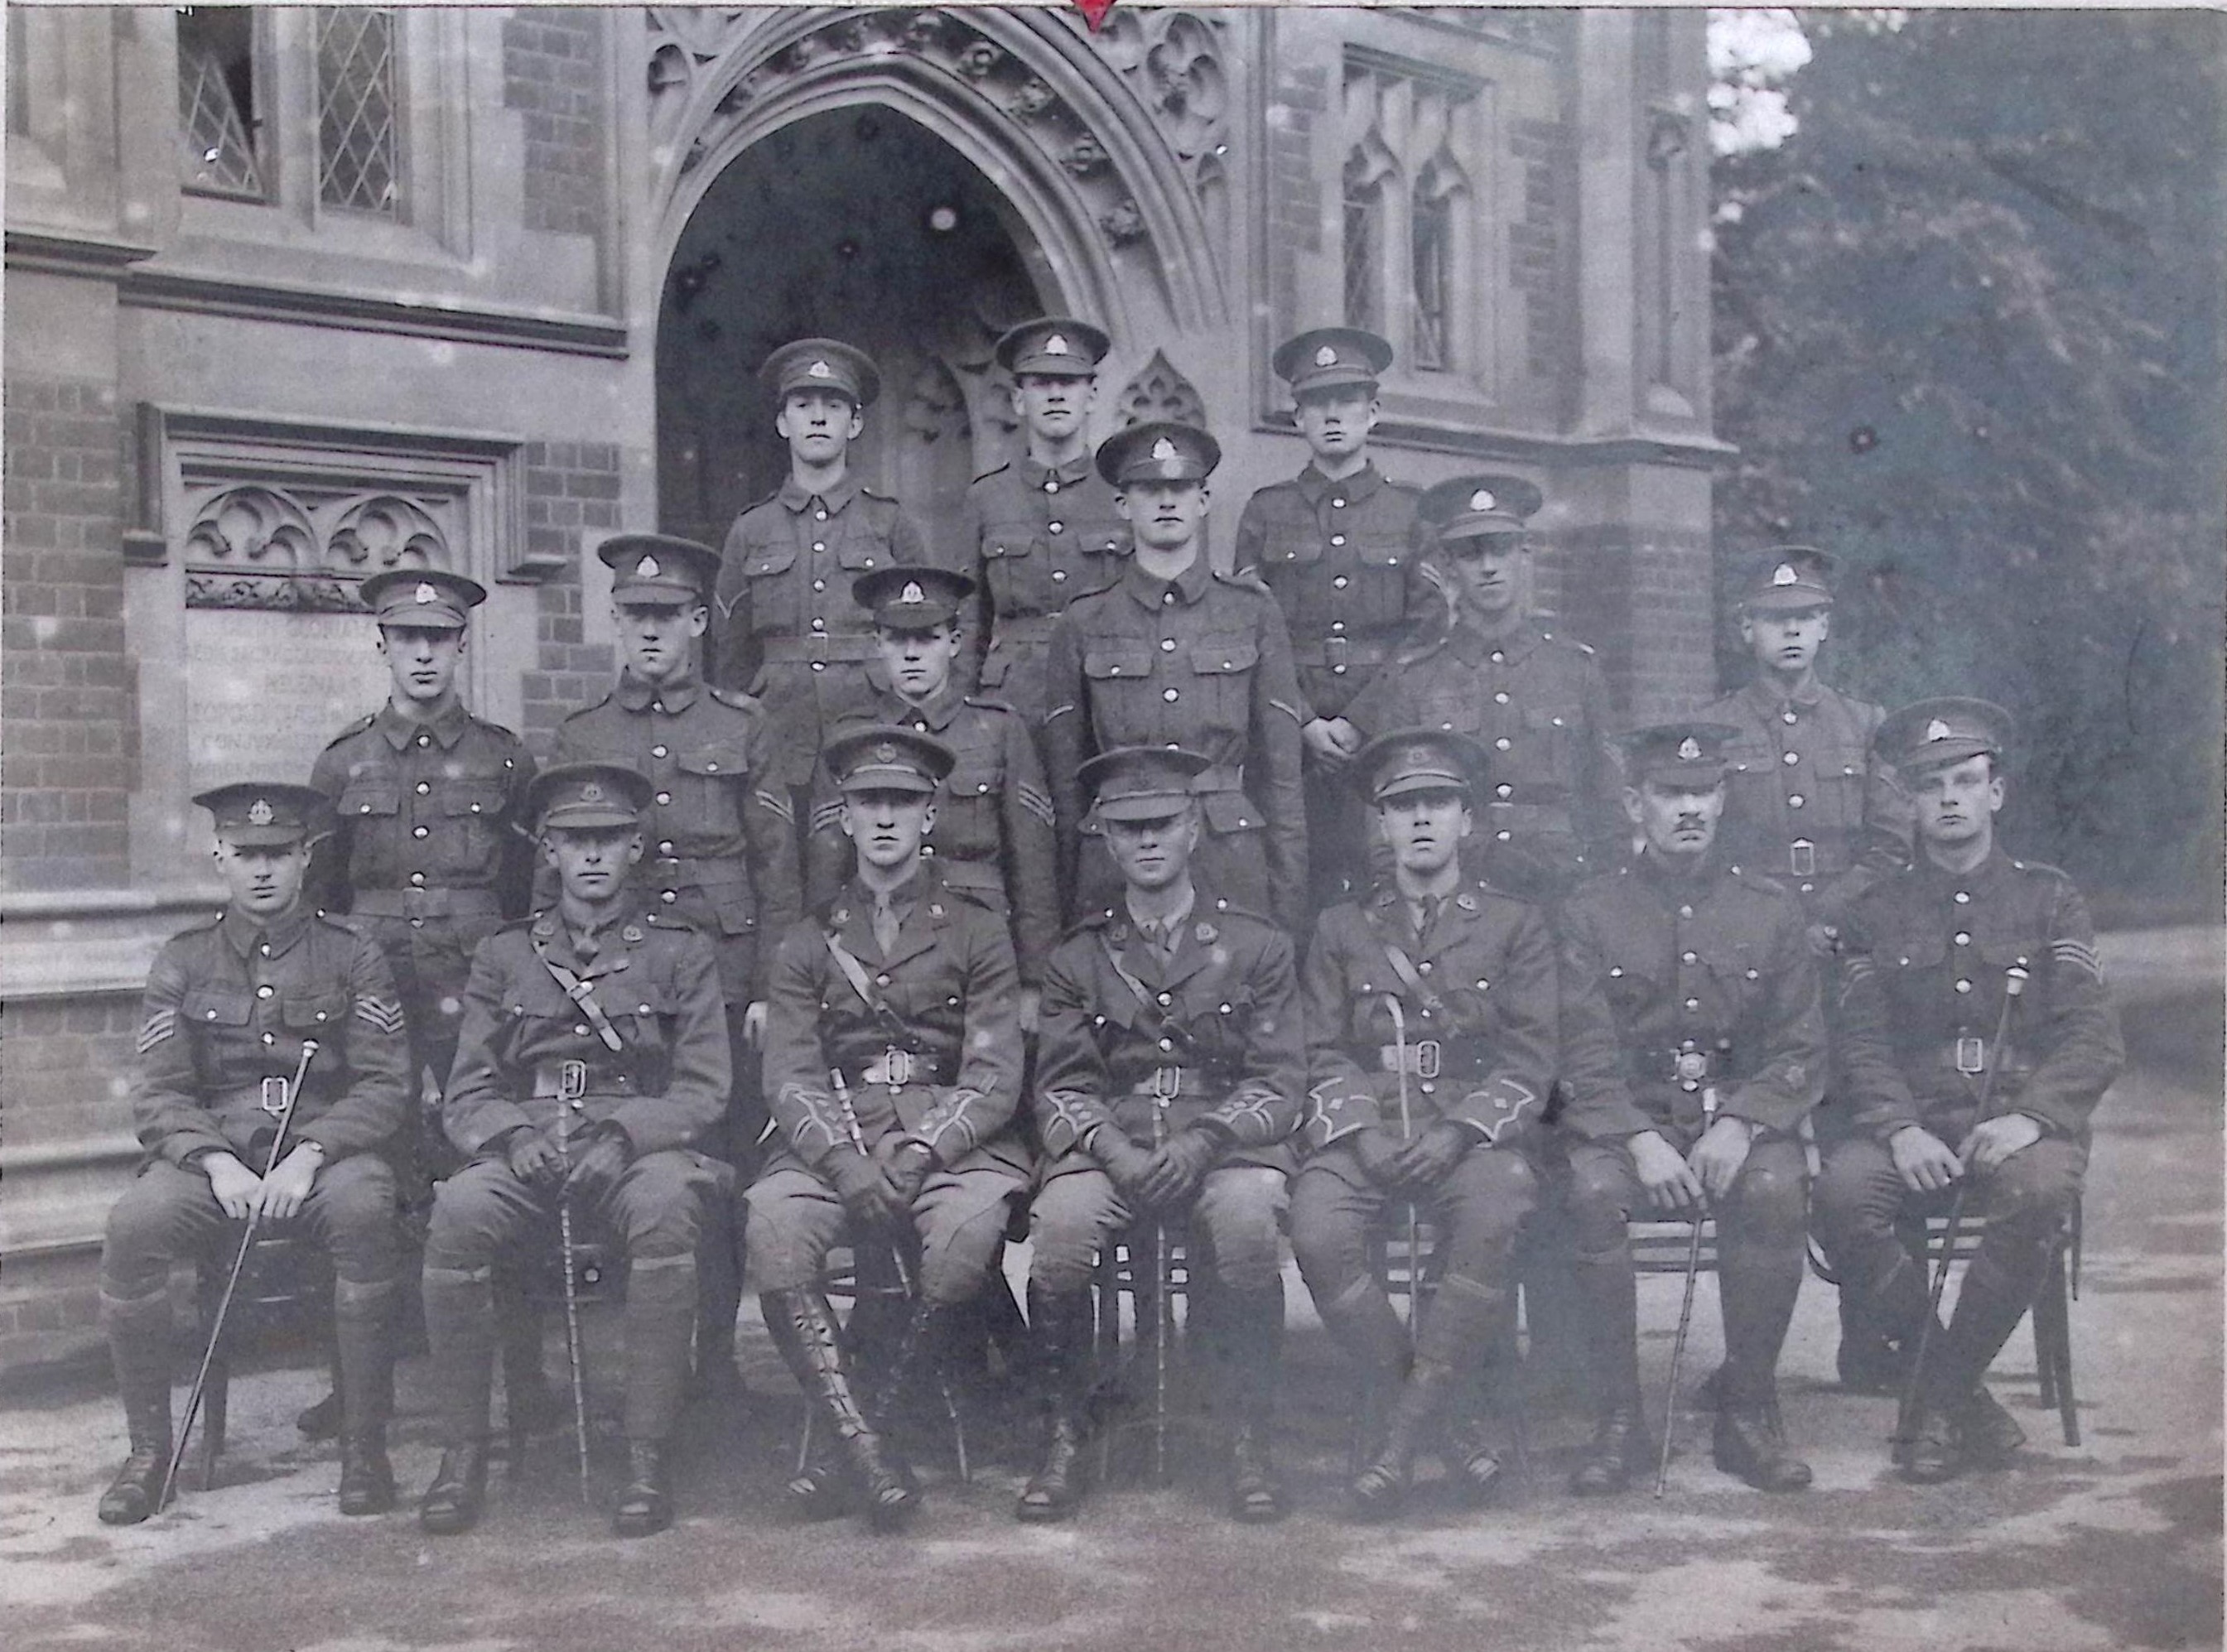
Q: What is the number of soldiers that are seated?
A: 7